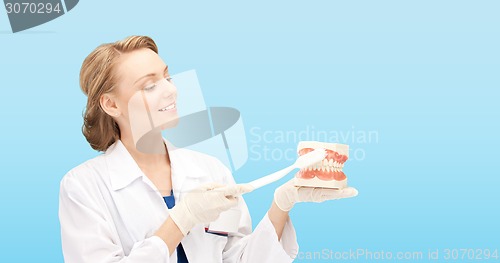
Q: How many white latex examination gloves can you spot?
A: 2